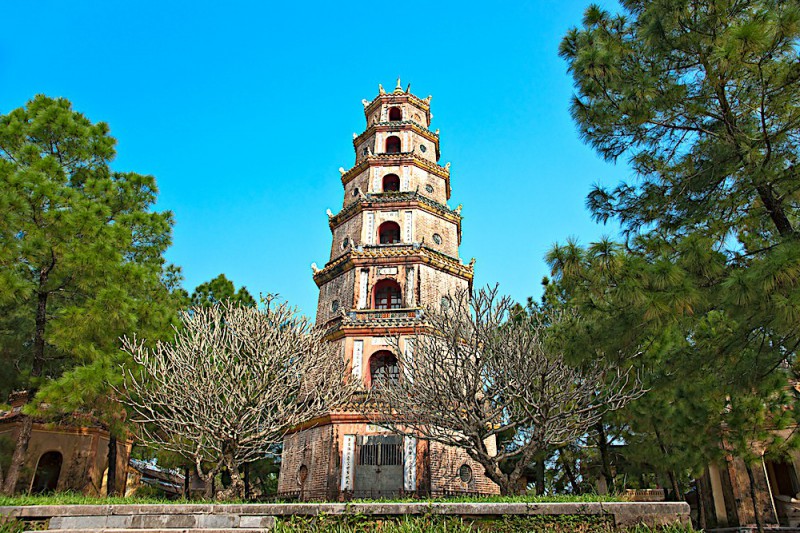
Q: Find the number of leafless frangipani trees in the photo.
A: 2